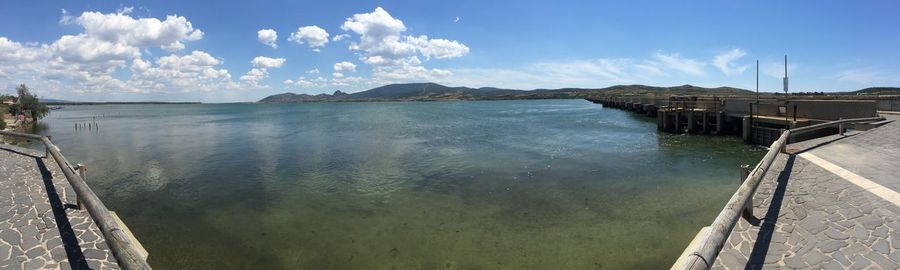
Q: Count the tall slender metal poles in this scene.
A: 2